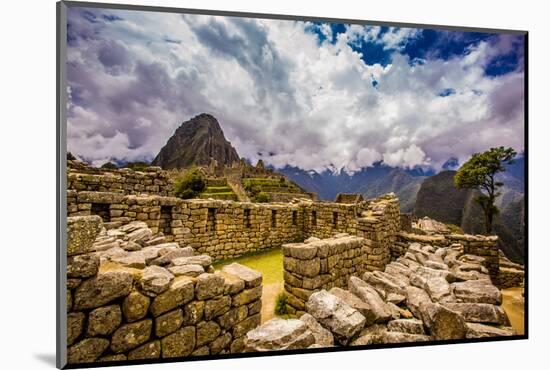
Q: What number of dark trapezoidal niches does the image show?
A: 8